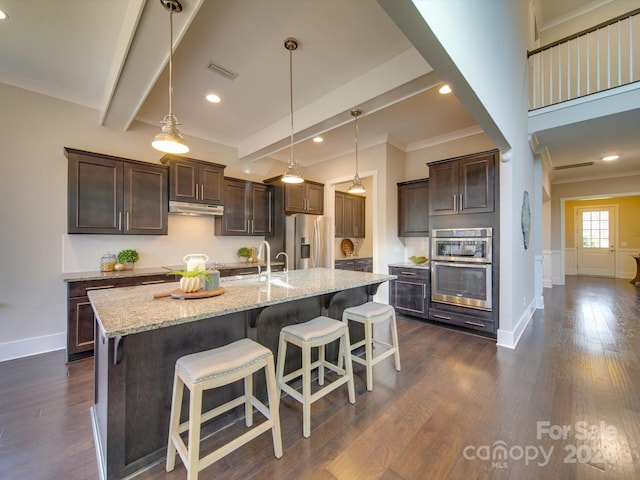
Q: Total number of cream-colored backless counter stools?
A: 3